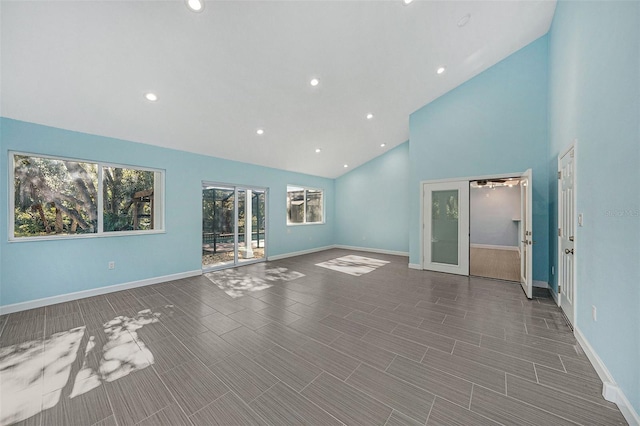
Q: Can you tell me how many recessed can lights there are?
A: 10